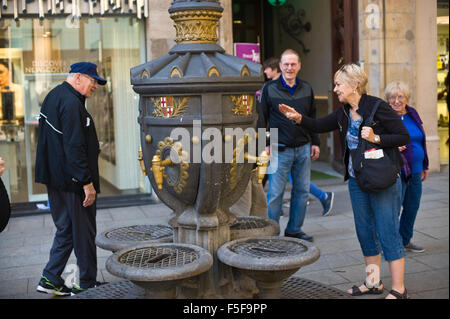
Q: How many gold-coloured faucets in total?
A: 3